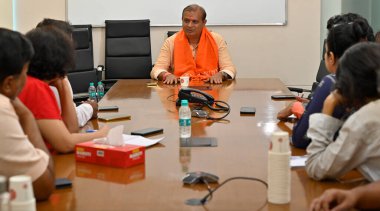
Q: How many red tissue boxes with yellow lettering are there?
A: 1